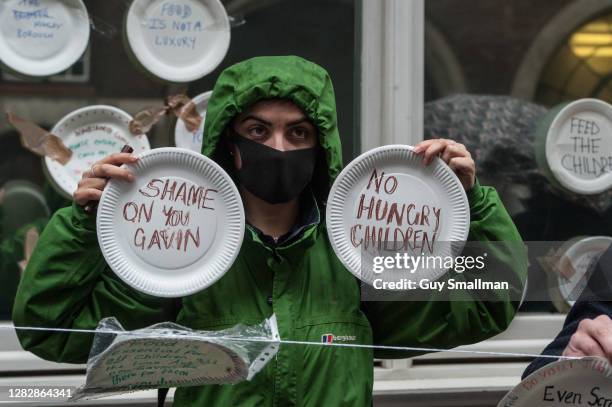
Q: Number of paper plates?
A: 10